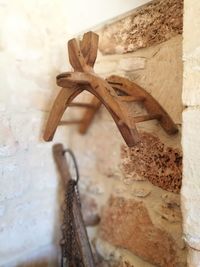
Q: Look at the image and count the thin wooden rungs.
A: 4